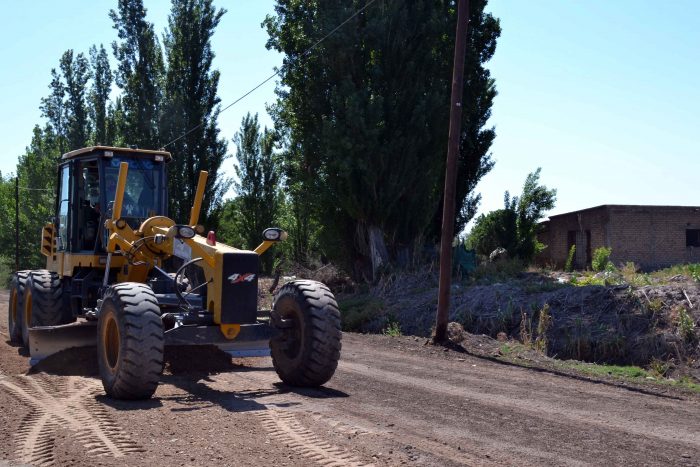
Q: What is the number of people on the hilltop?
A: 0